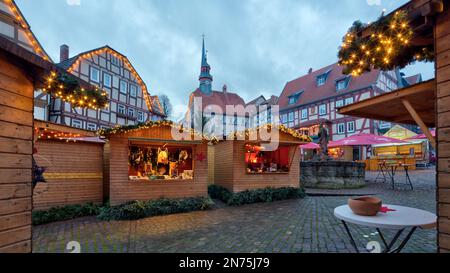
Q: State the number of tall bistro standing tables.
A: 3